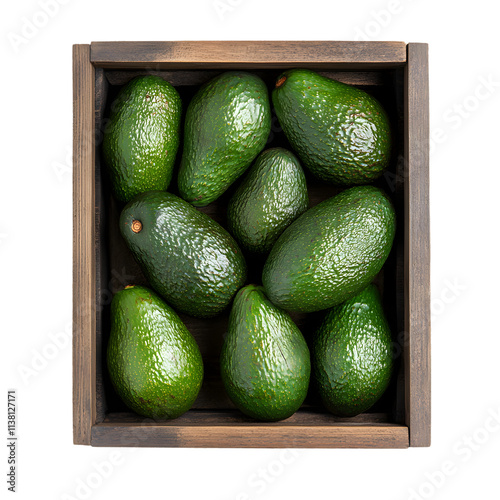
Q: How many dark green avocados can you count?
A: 9